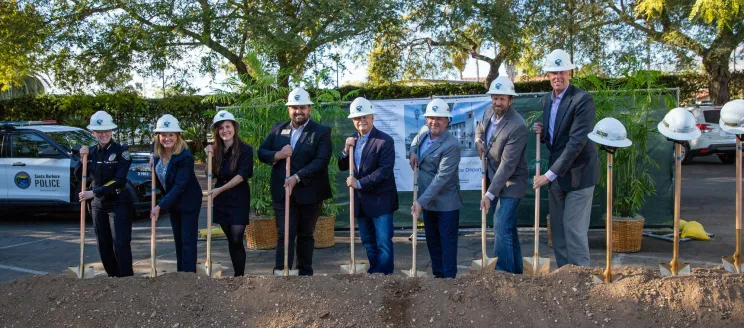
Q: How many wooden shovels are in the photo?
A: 11